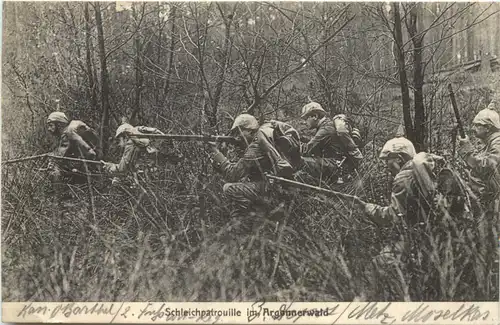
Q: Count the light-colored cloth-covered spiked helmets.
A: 6